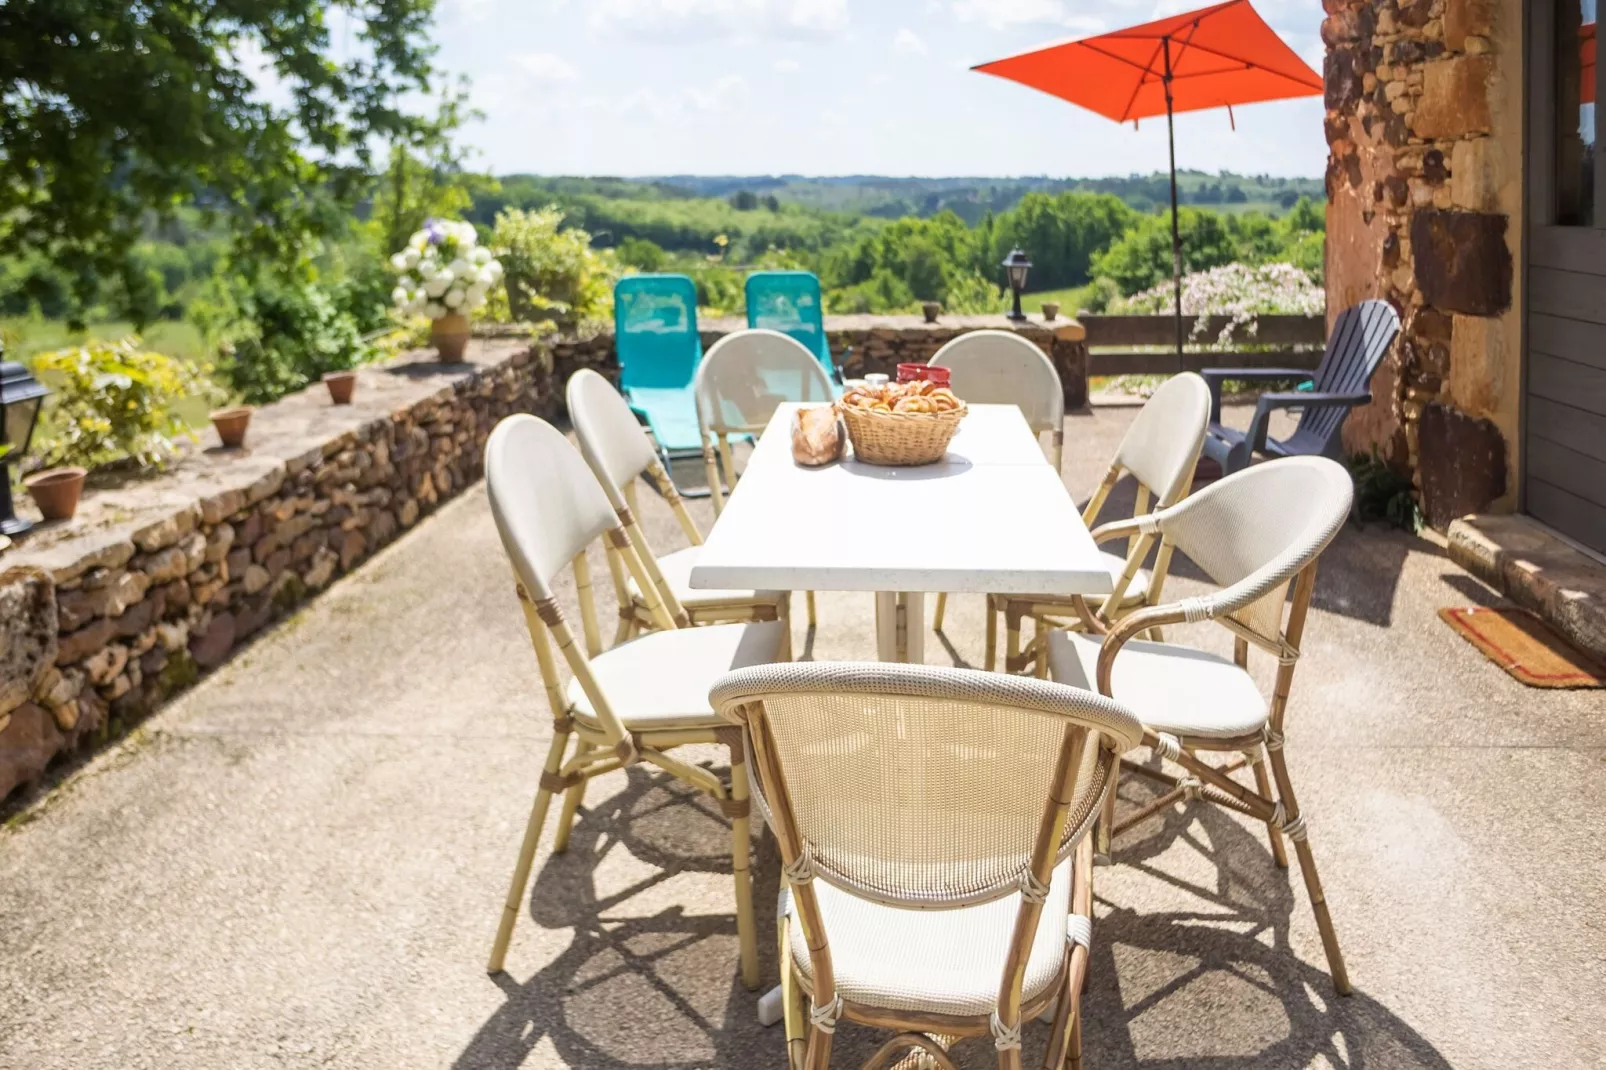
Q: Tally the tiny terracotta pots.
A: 5